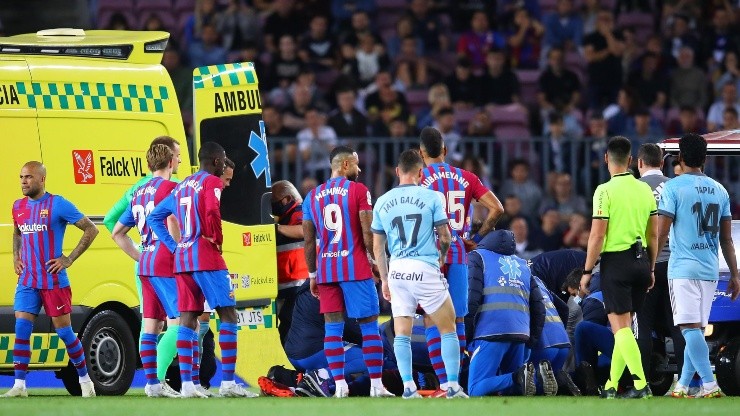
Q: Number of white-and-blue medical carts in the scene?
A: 1